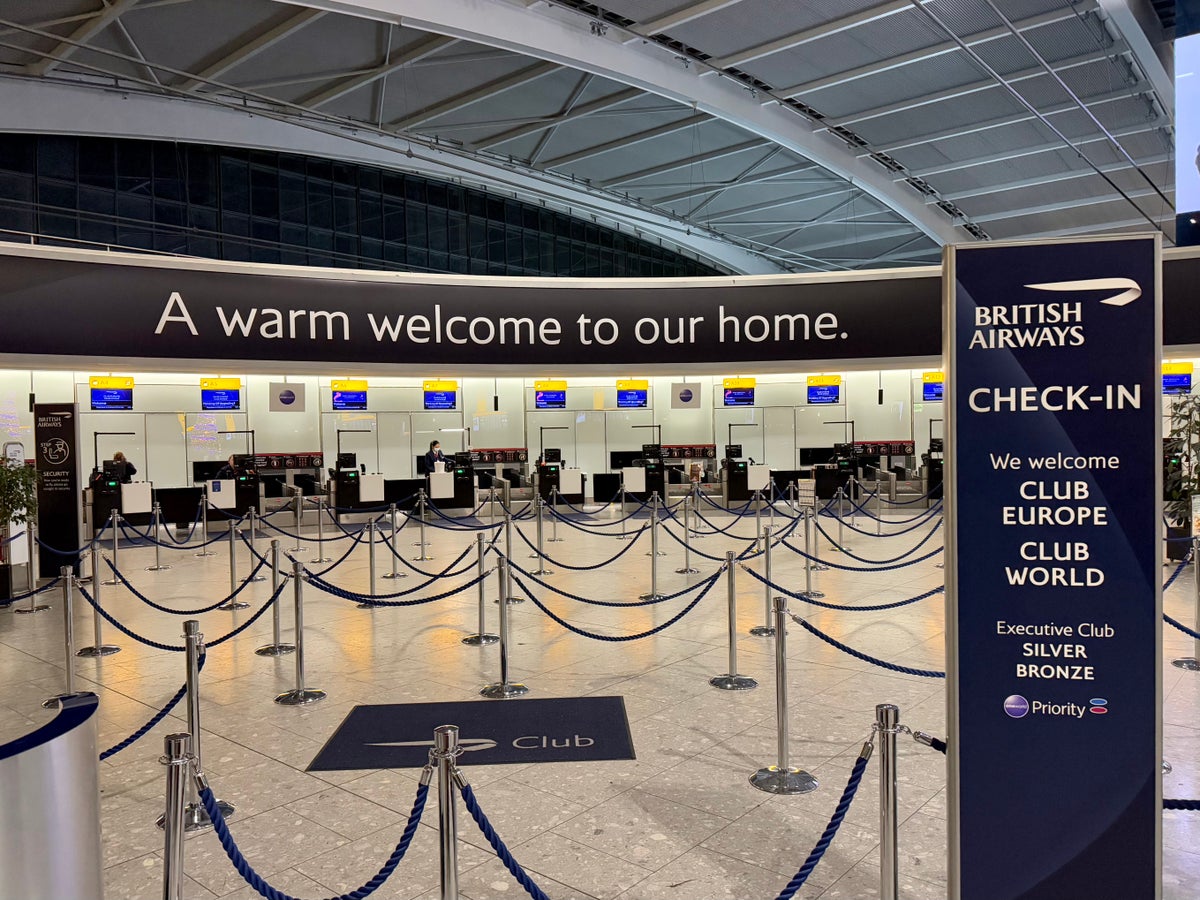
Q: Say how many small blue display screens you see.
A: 10